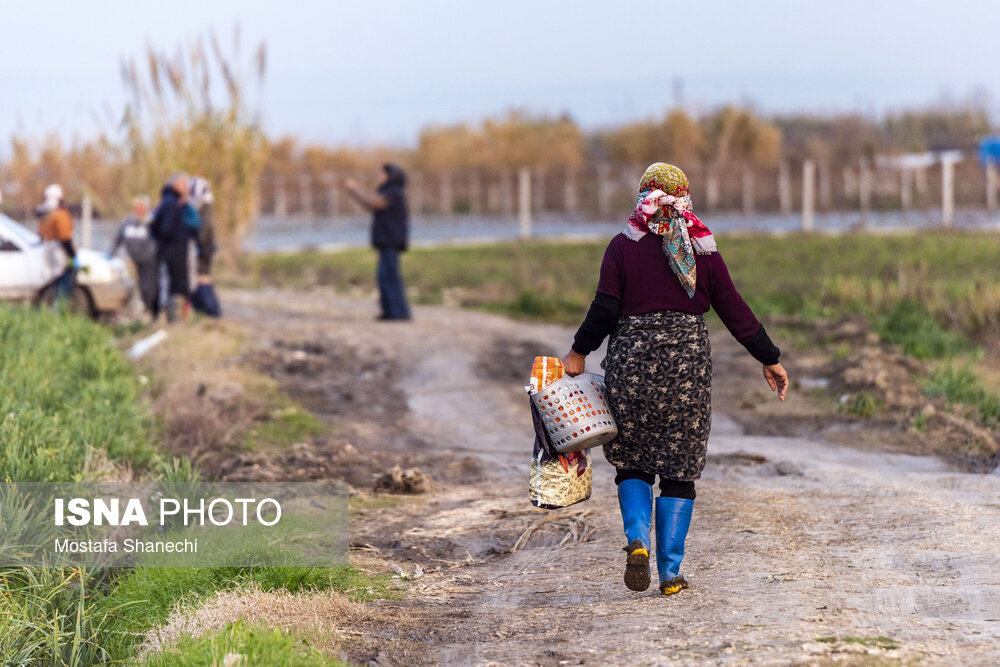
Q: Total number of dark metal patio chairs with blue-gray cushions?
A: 0